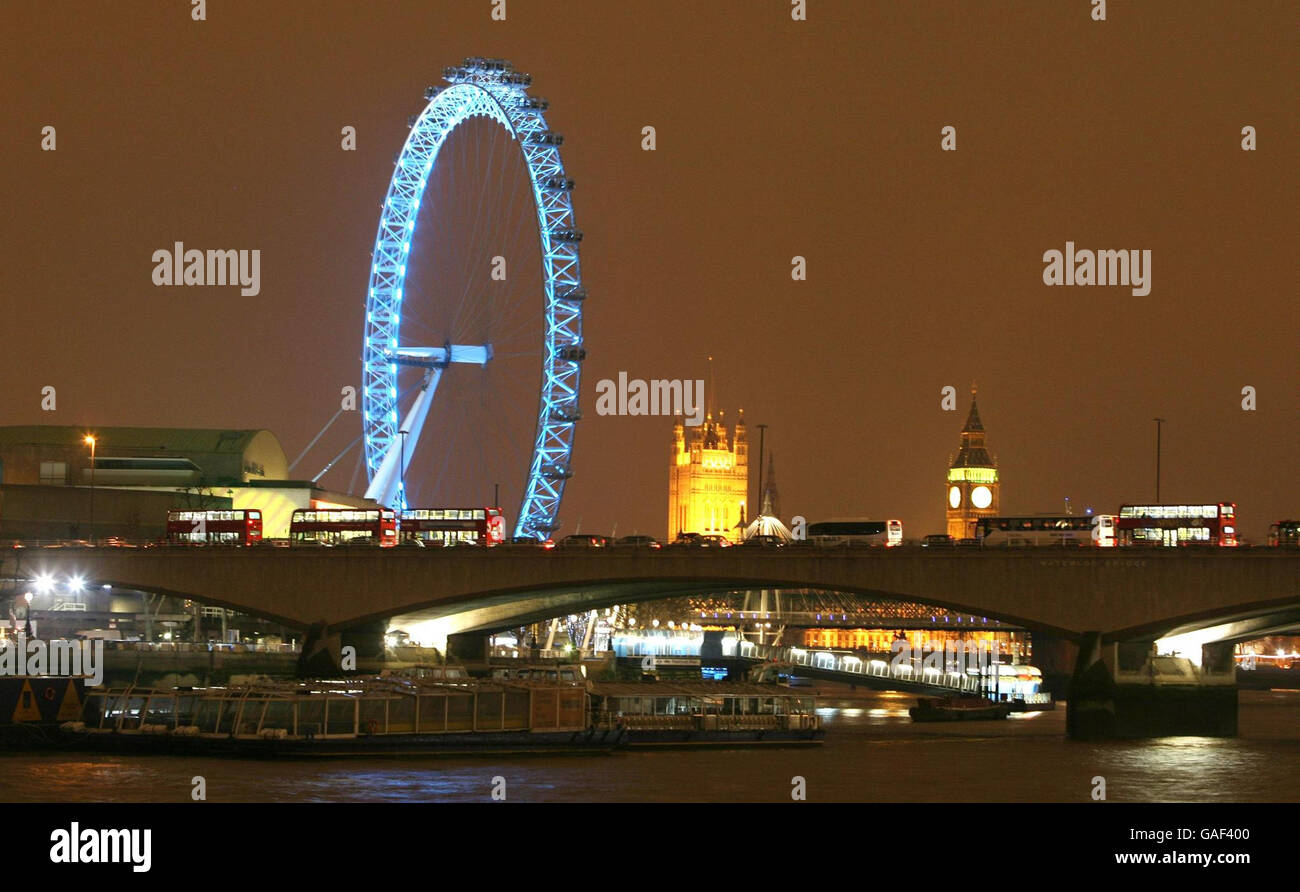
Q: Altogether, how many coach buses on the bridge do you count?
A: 2